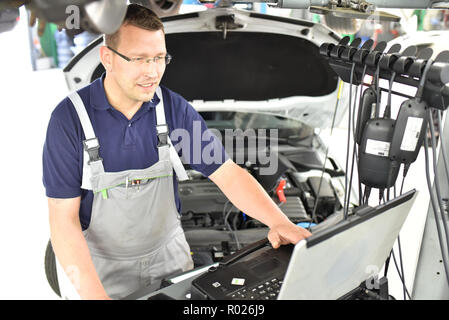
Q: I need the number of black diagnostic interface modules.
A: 3